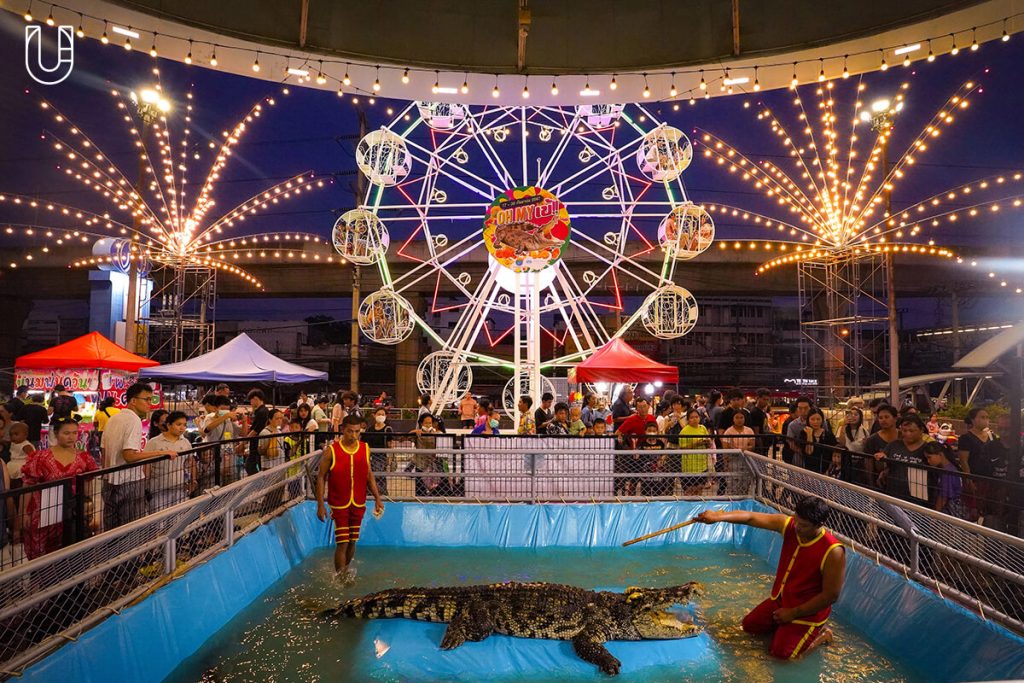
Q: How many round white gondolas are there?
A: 11